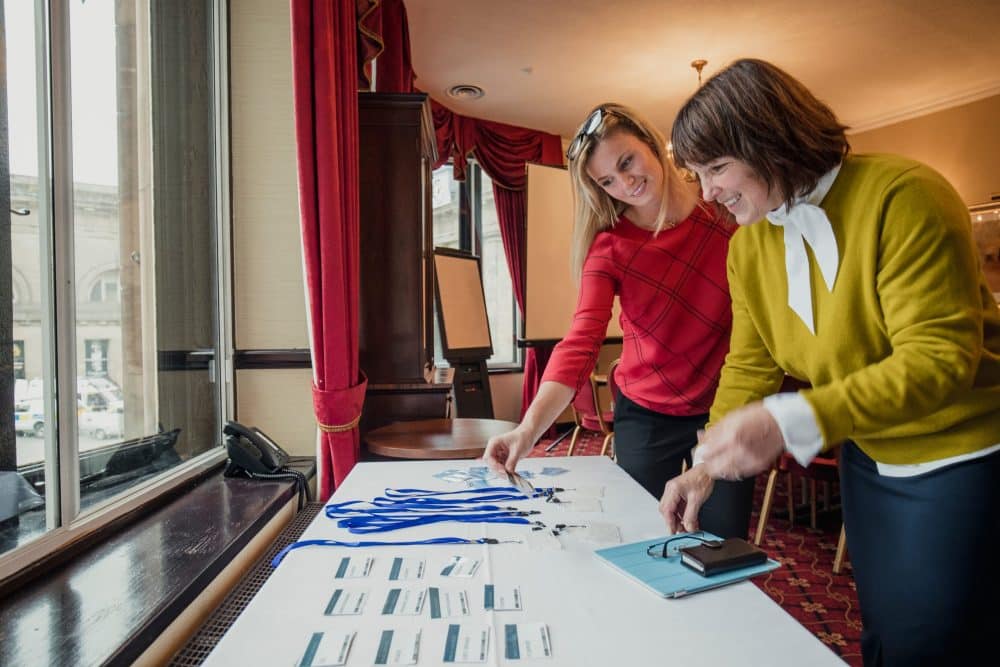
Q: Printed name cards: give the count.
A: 11